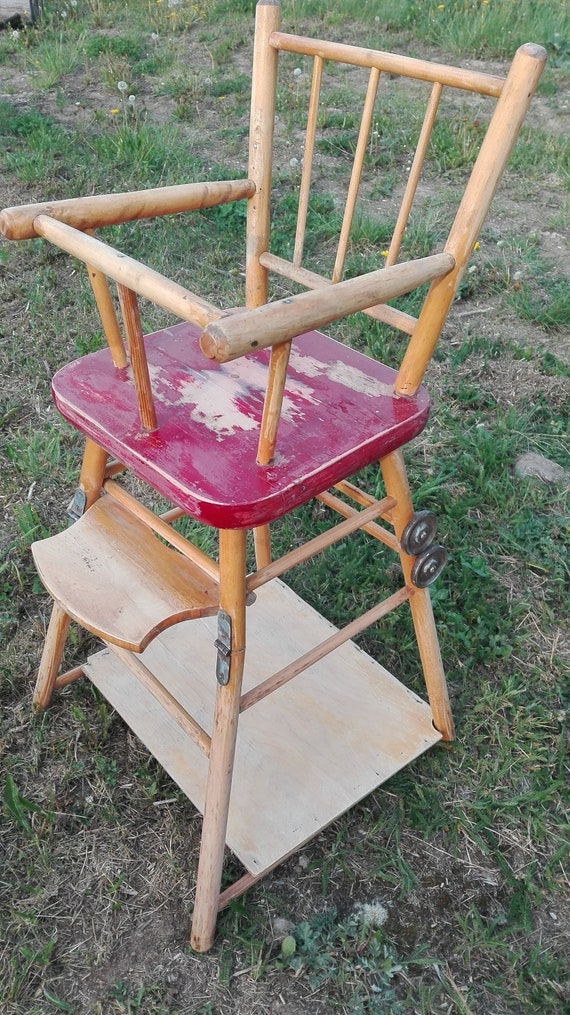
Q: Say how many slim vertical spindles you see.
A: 3